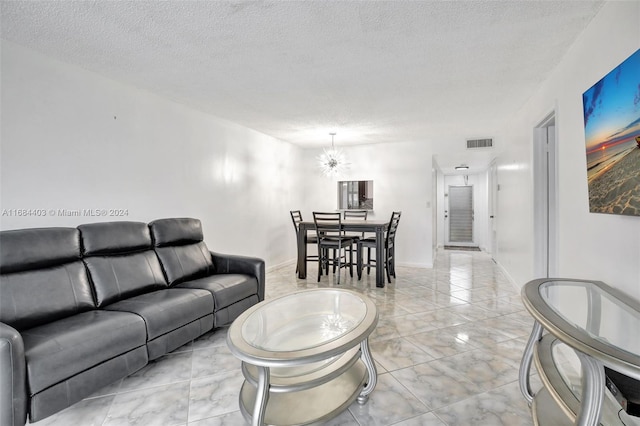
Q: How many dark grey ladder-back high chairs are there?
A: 4